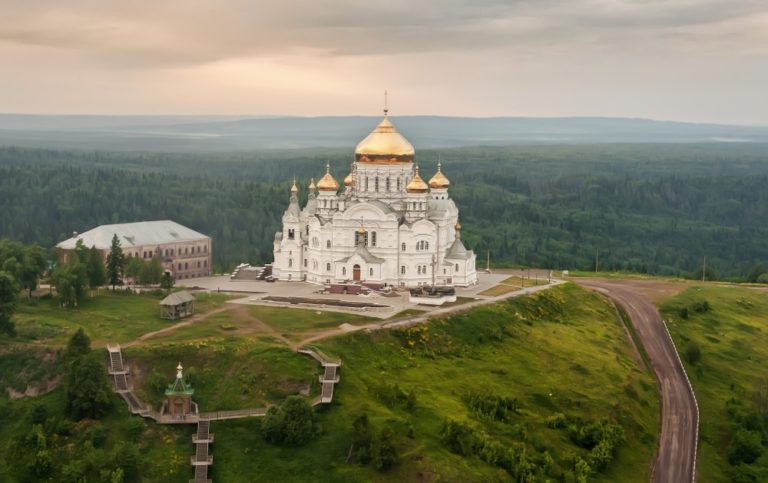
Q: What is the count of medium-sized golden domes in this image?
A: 4